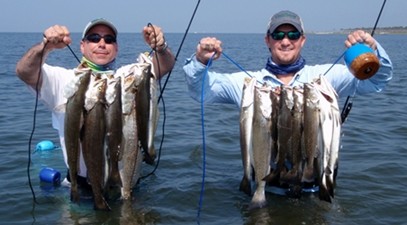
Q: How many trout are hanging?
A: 14